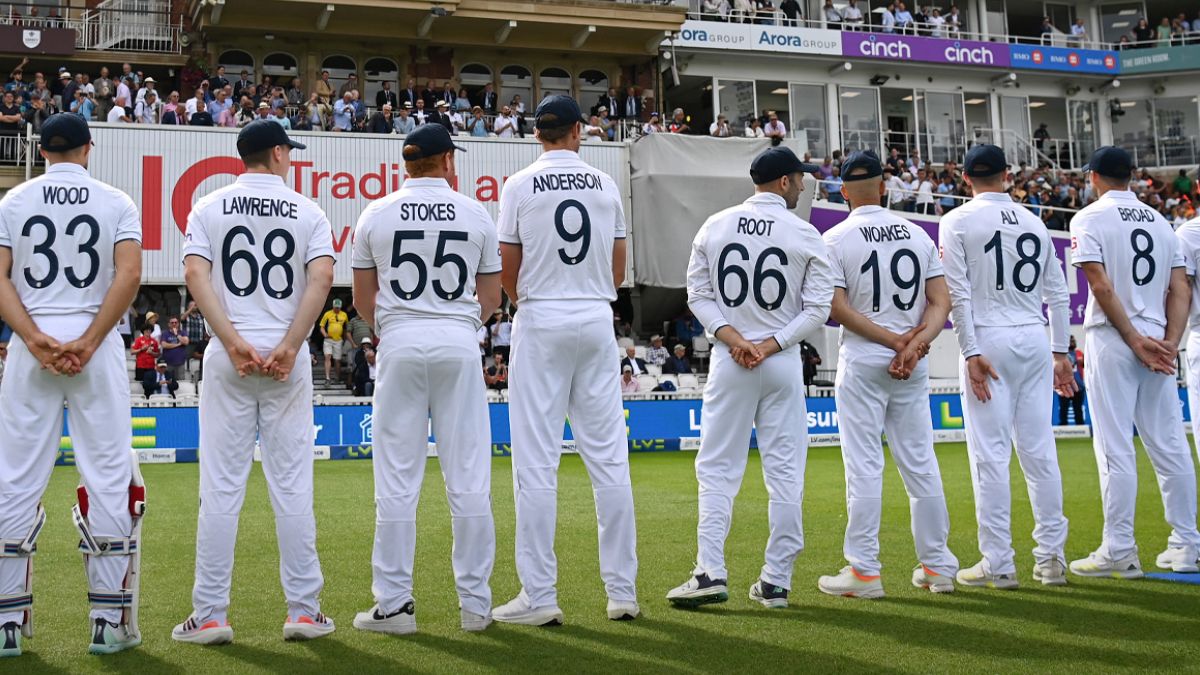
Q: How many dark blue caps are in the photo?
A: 8